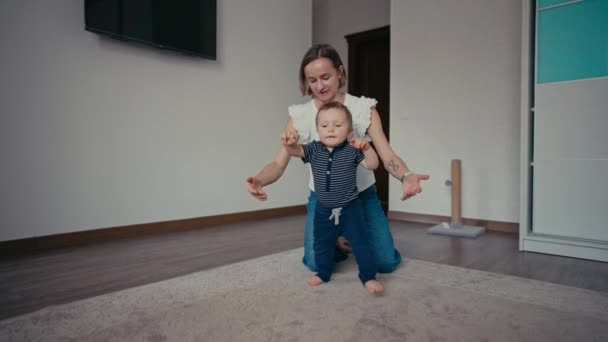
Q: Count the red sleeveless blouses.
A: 0